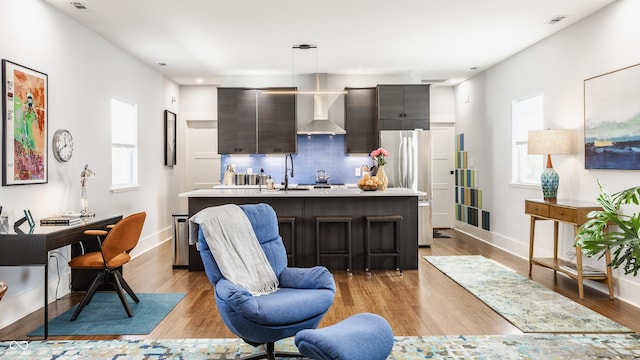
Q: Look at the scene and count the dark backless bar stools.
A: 3